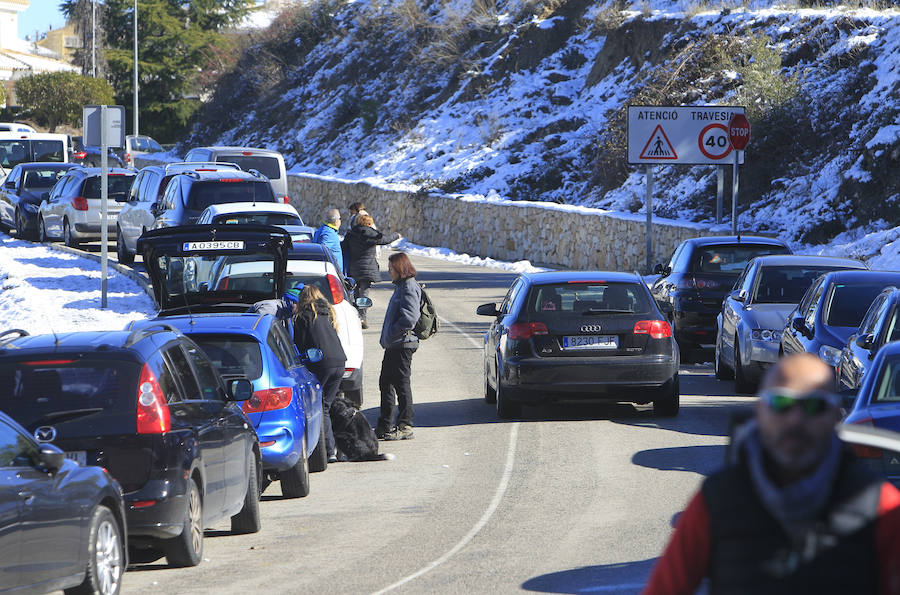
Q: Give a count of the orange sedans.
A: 0